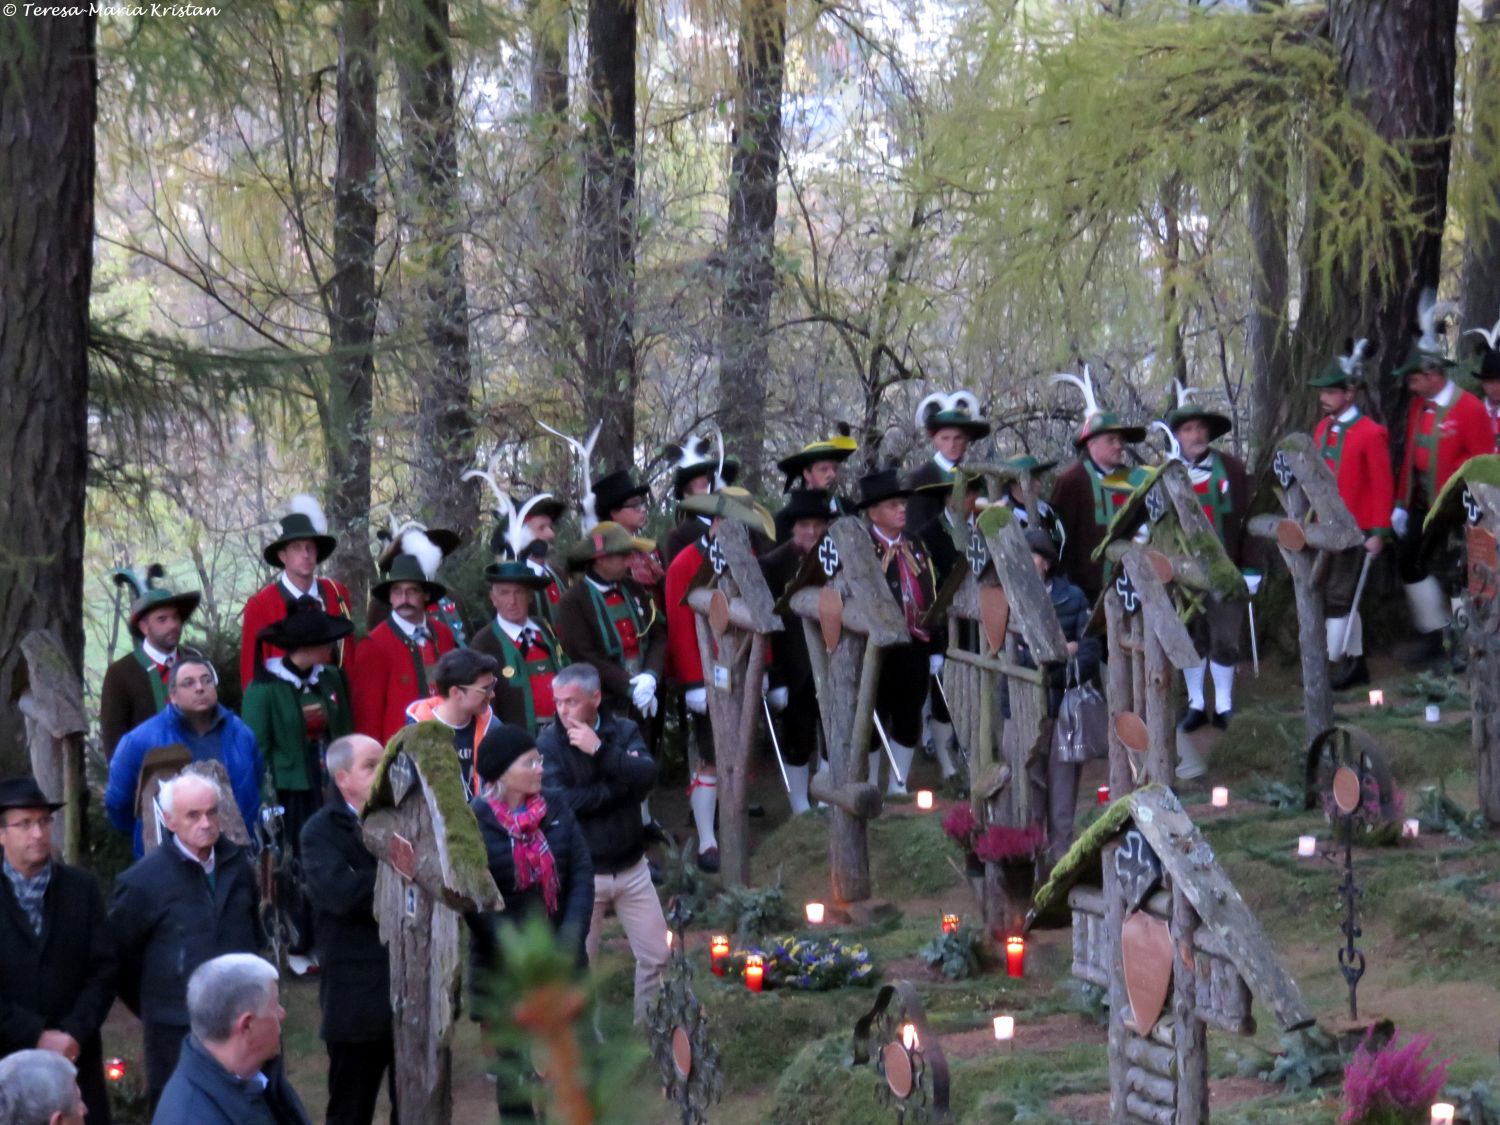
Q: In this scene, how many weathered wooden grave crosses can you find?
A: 11